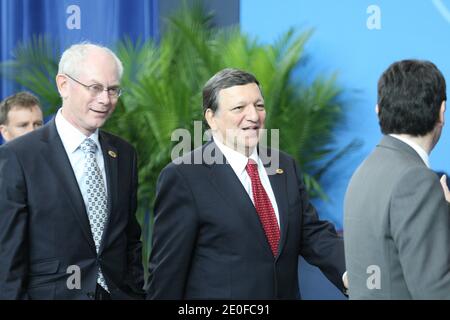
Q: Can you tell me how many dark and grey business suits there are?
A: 3